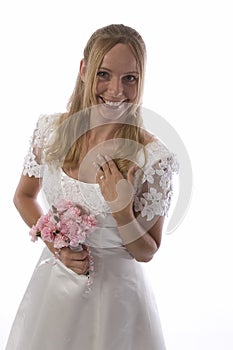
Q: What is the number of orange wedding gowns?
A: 0